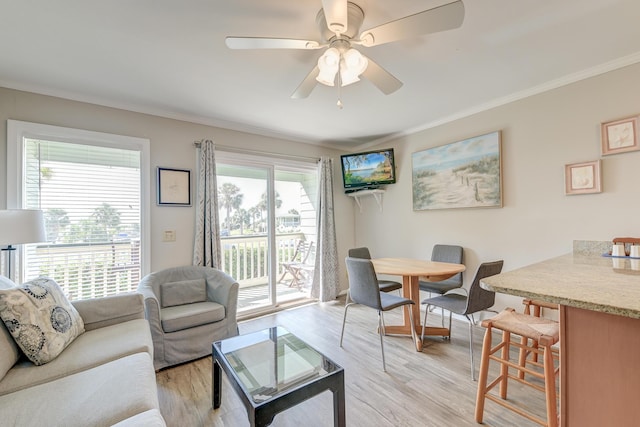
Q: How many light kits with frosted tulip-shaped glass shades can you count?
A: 1